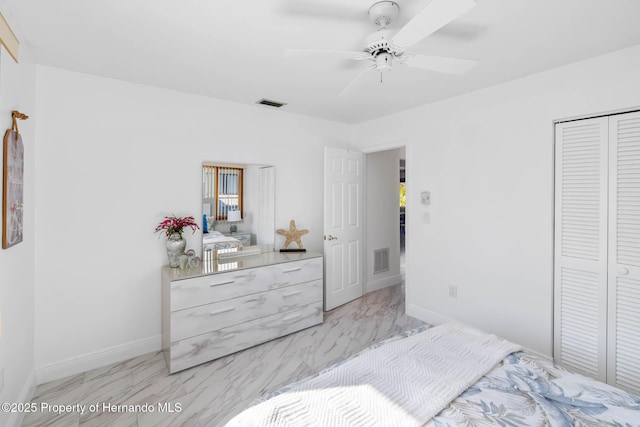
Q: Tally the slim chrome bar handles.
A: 6